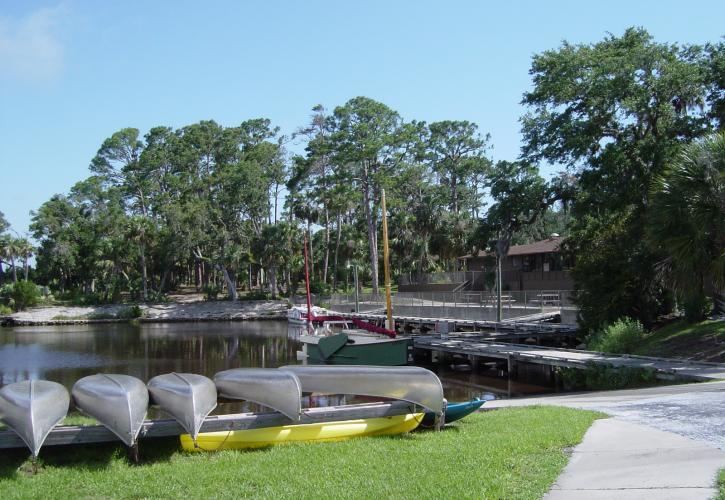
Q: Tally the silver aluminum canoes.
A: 5